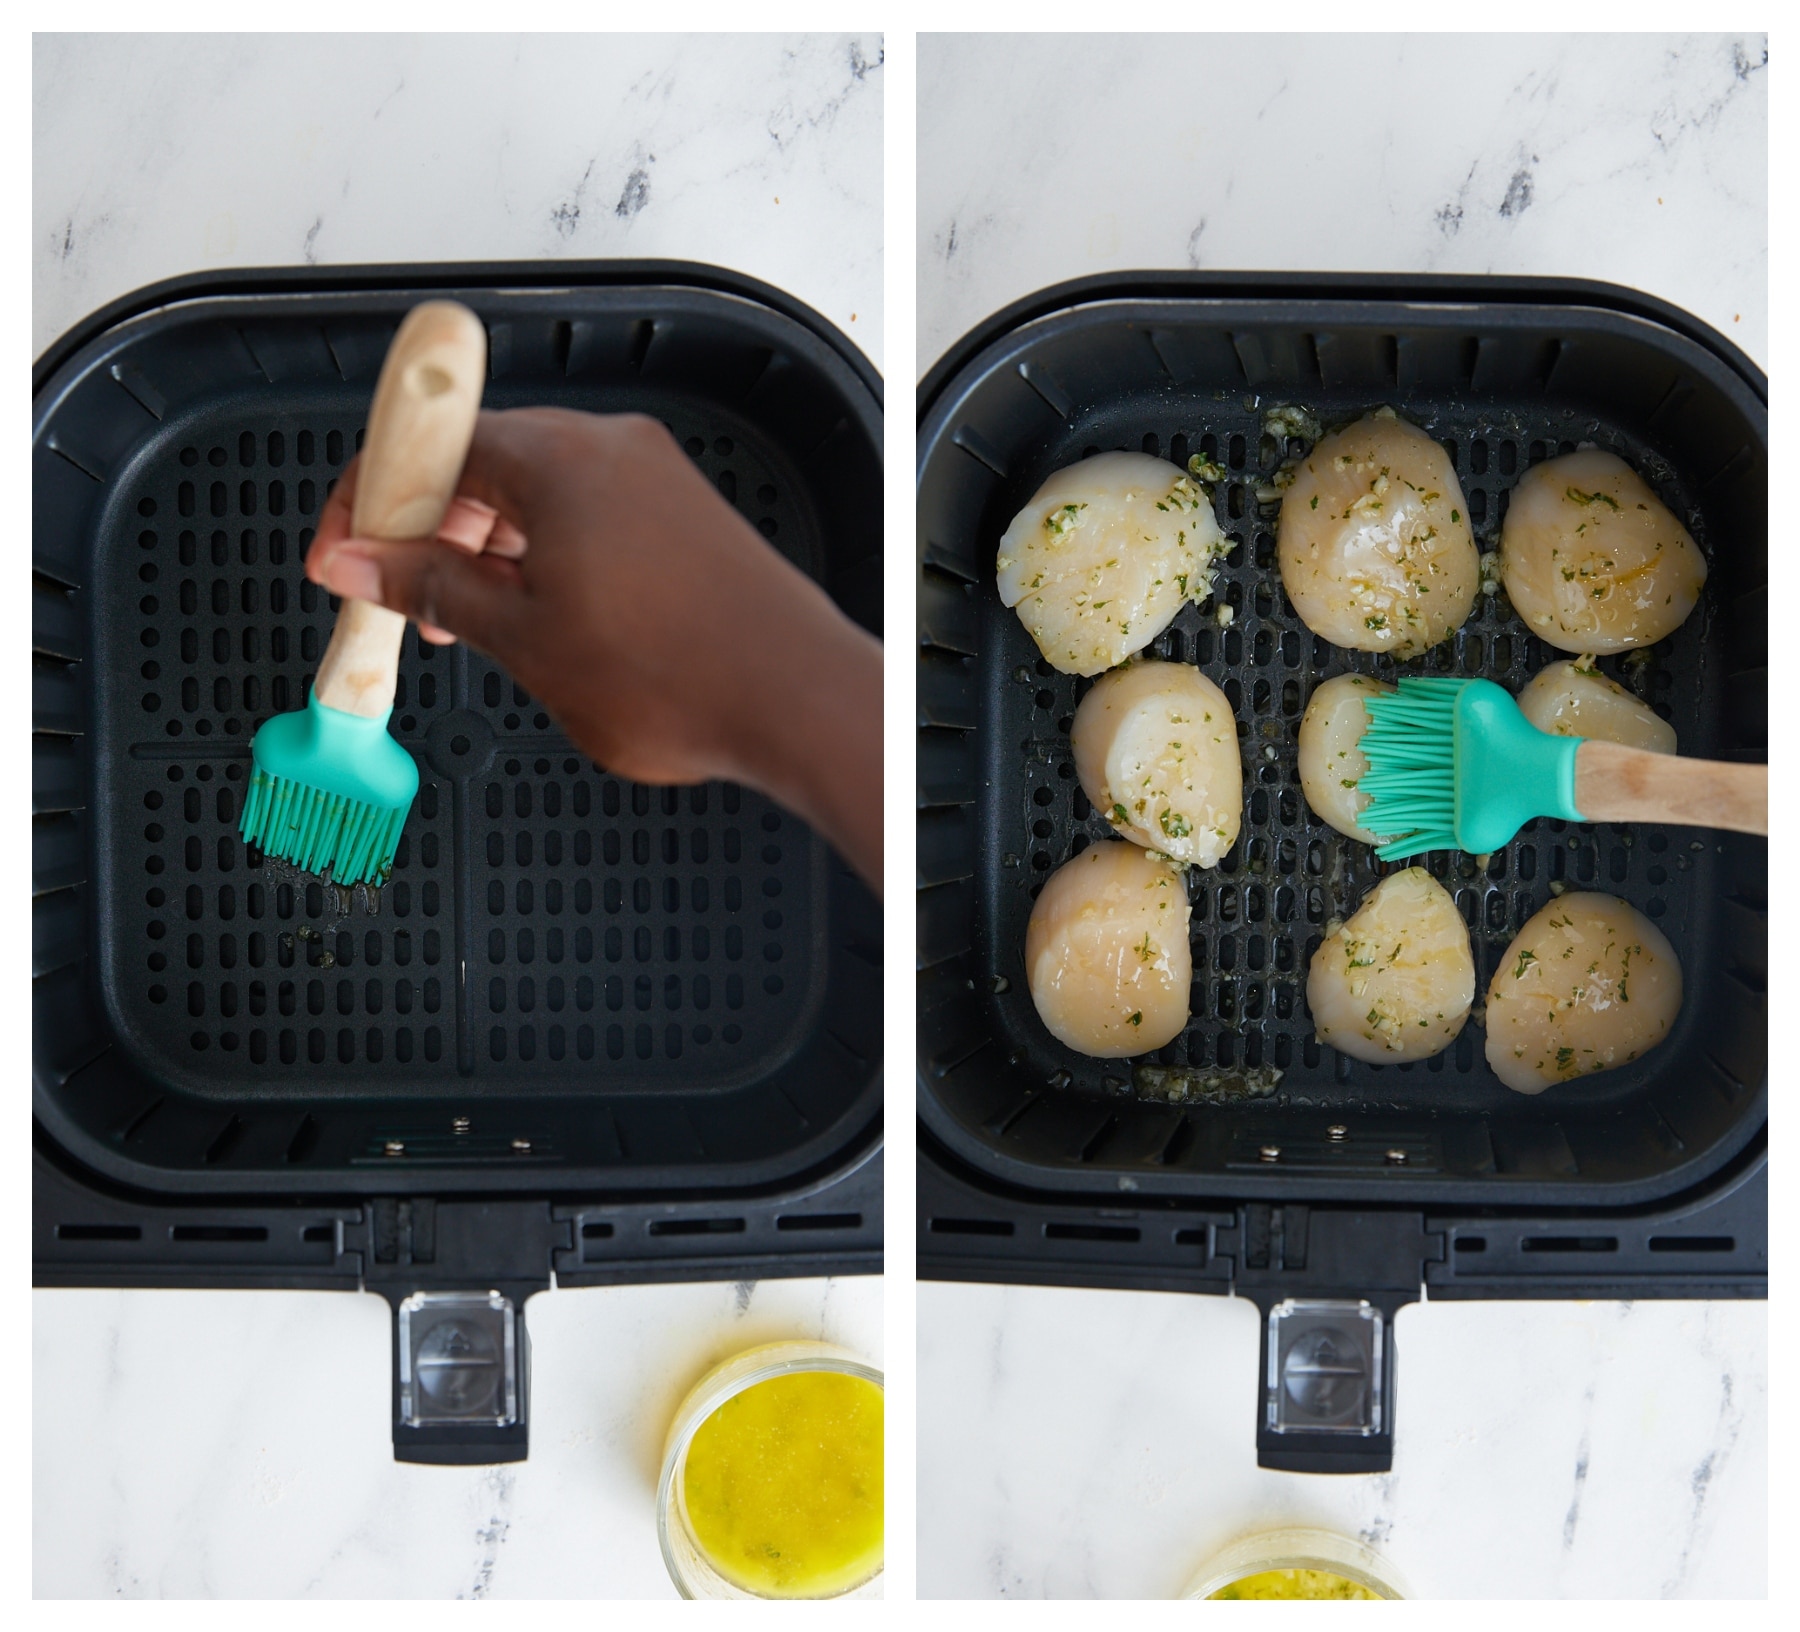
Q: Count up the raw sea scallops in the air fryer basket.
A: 9